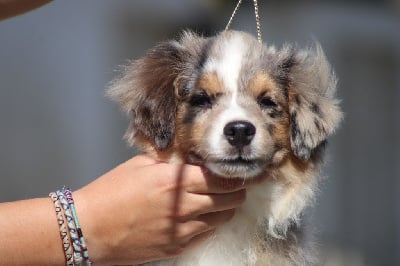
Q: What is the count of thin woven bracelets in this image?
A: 3